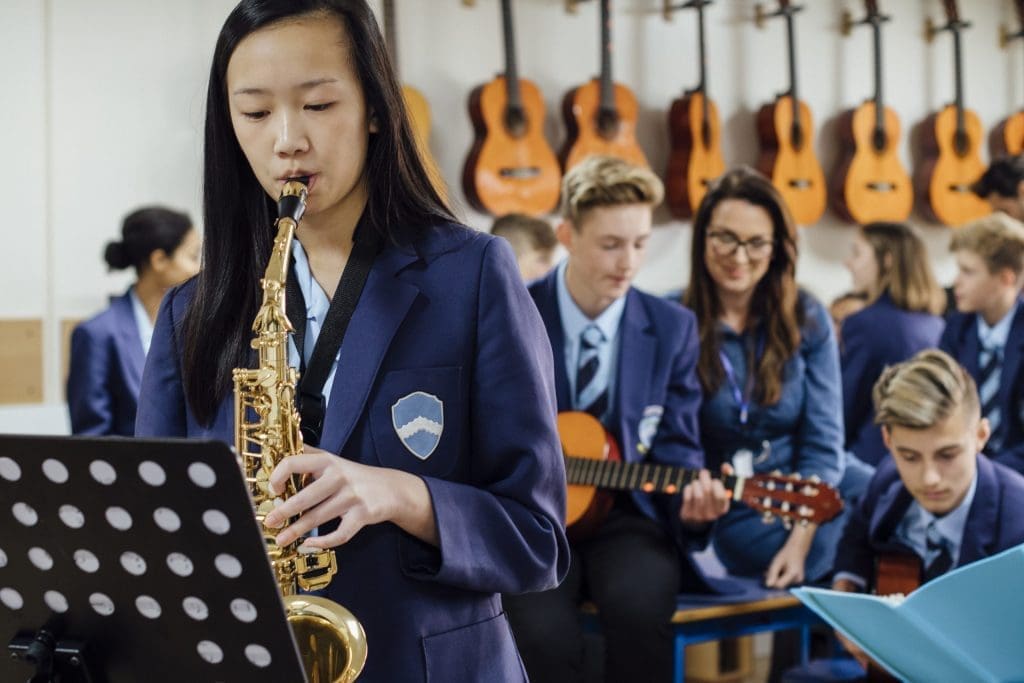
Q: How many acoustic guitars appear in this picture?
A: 10